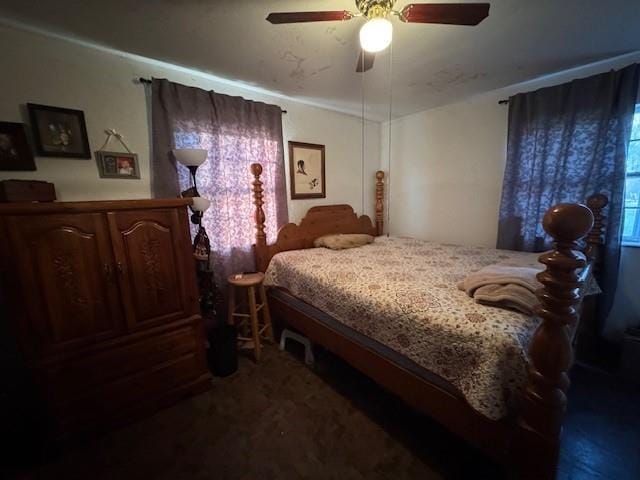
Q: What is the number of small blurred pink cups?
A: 0